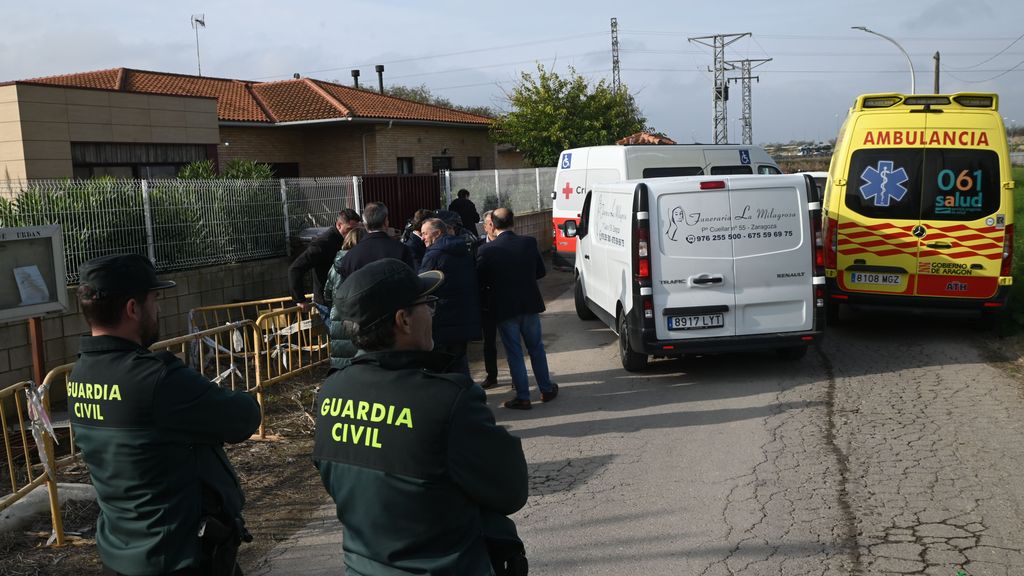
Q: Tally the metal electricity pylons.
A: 3